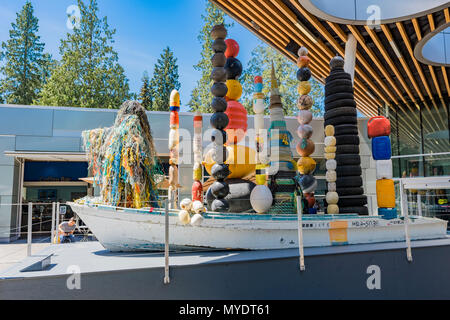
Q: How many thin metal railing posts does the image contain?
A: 6